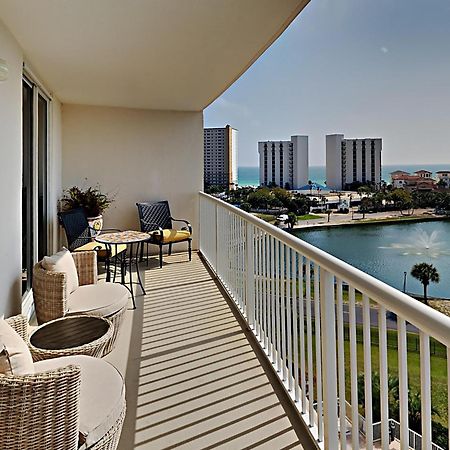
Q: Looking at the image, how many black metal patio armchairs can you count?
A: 2